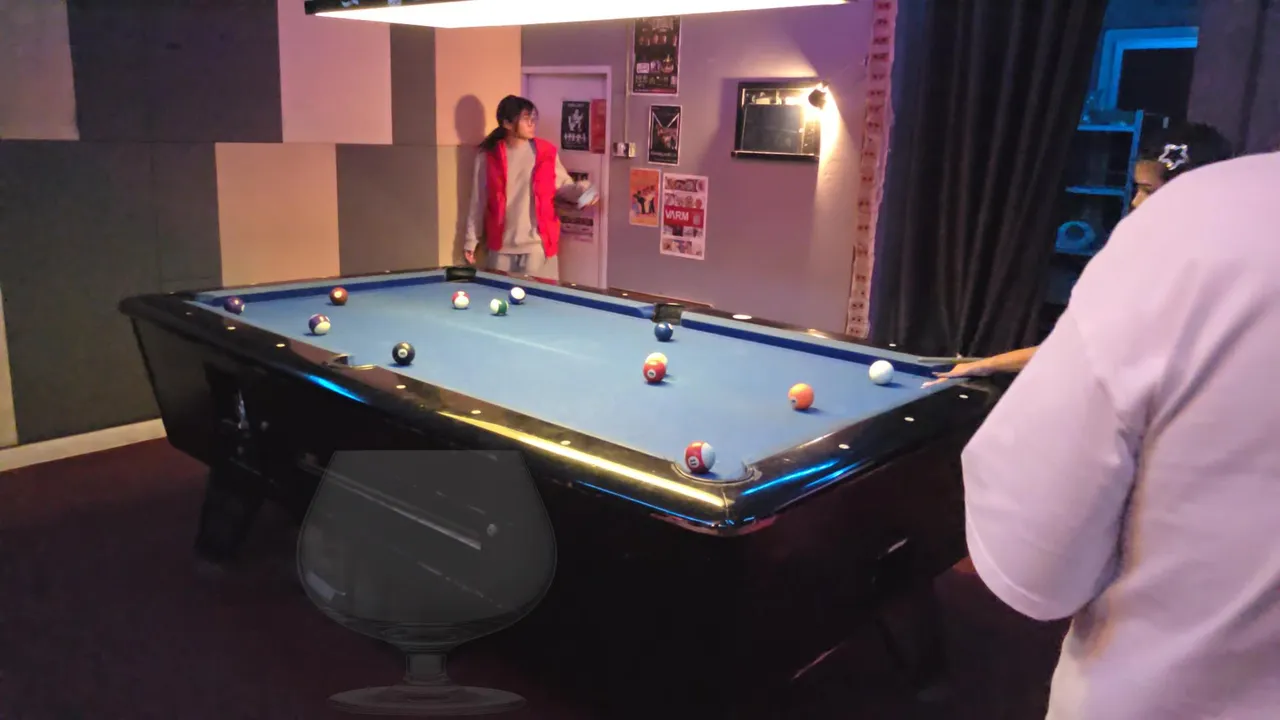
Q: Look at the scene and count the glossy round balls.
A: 13